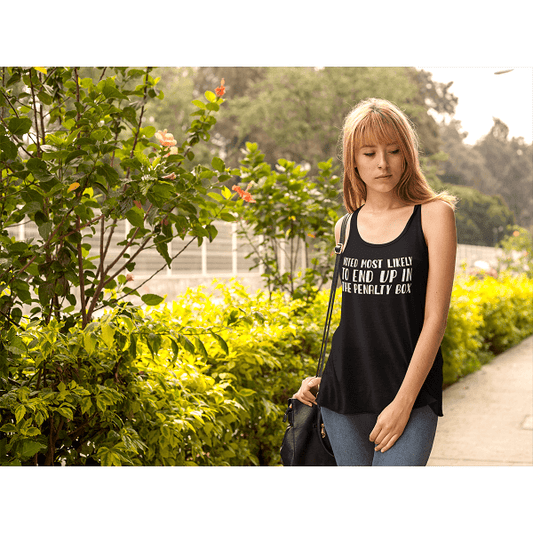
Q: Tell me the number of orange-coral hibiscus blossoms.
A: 3